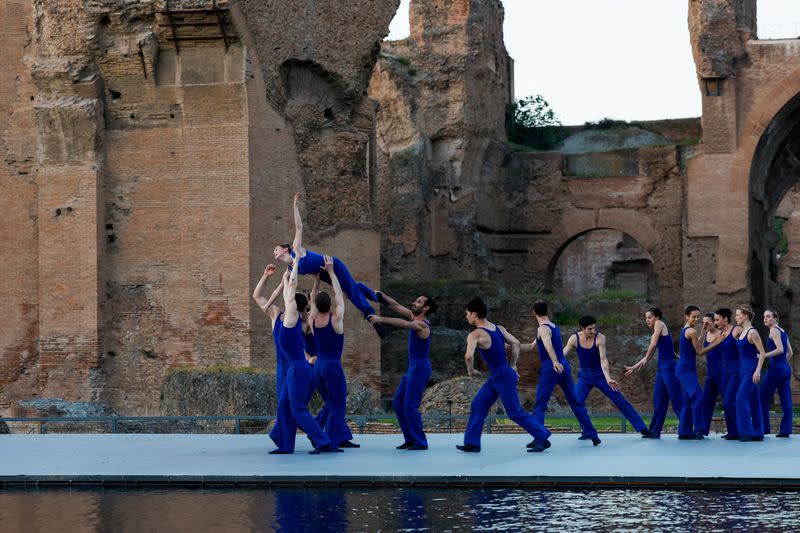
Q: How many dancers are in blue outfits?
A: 15